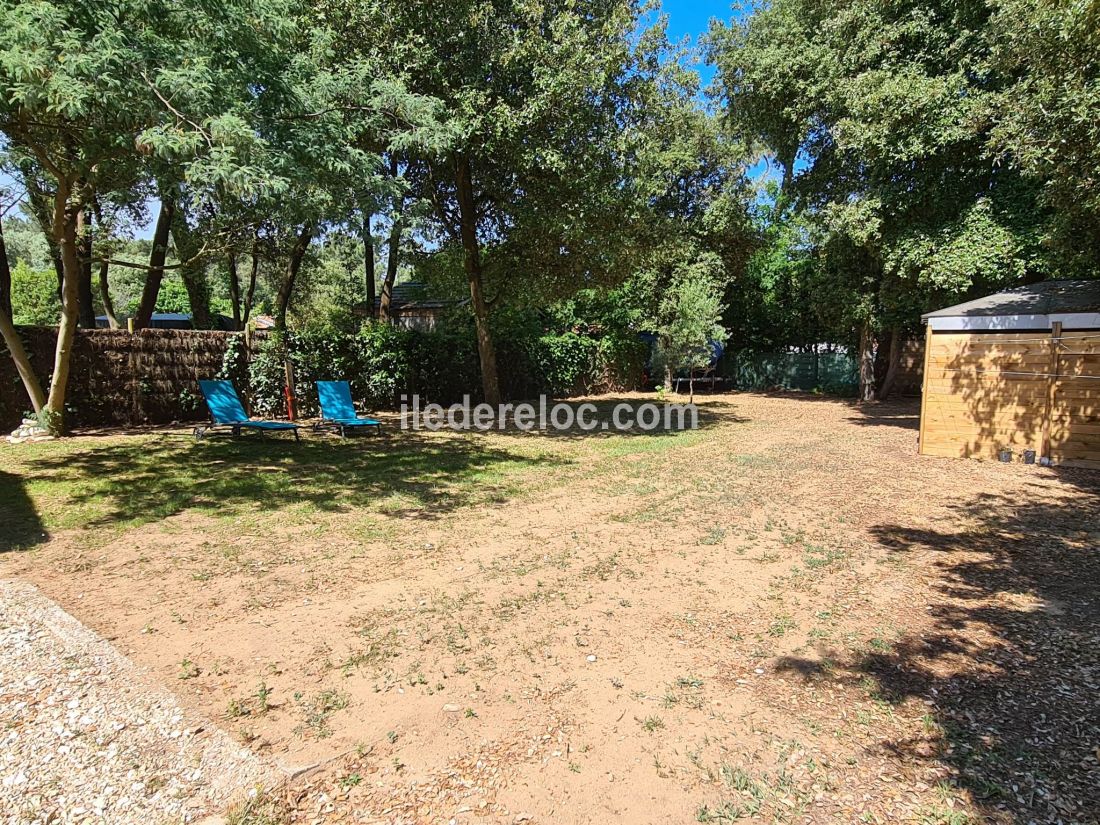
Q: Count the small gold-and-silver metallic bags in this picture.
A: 0